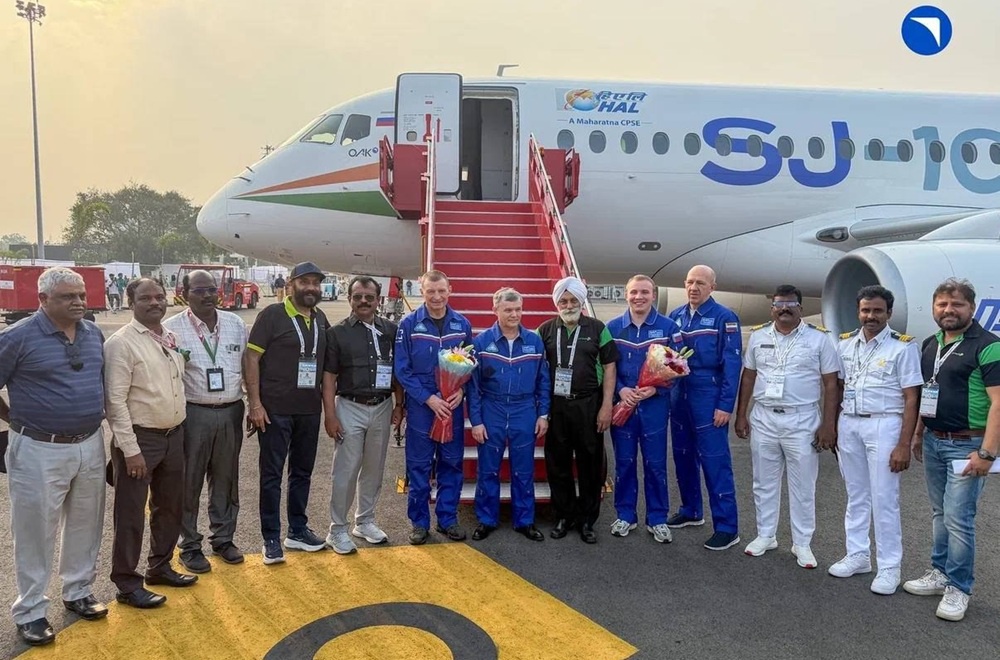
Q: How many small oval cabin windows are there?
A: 15